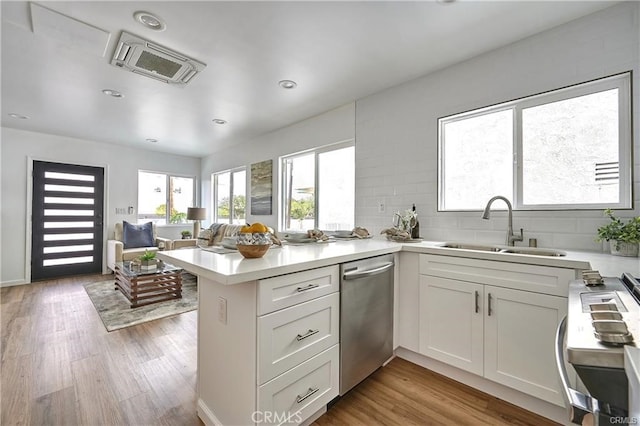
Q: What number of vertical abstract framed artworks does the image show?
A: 1